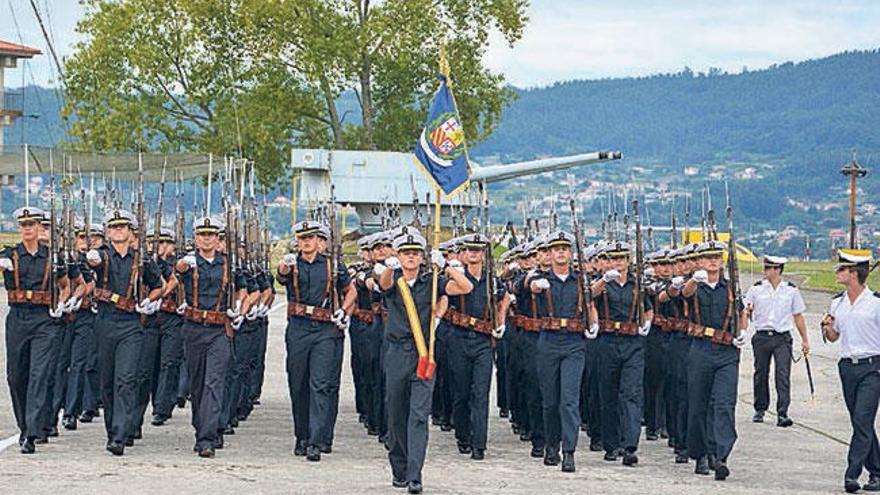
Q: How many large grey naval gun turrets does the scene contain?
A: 1